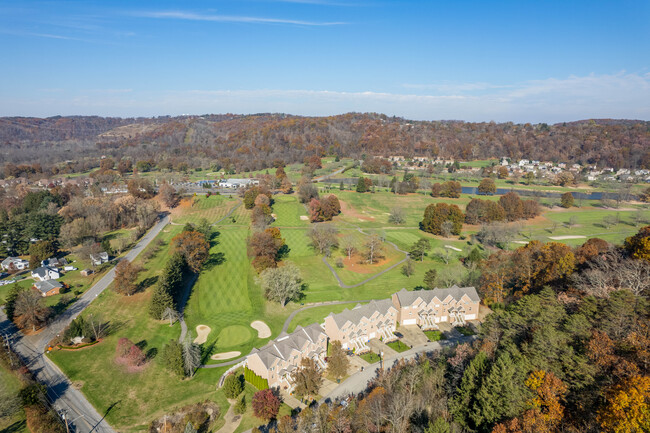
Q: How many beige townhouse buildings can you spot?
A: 3